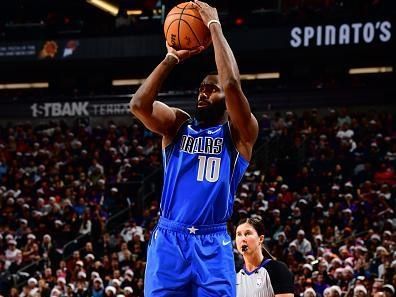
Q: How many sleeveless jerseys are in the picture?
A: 1